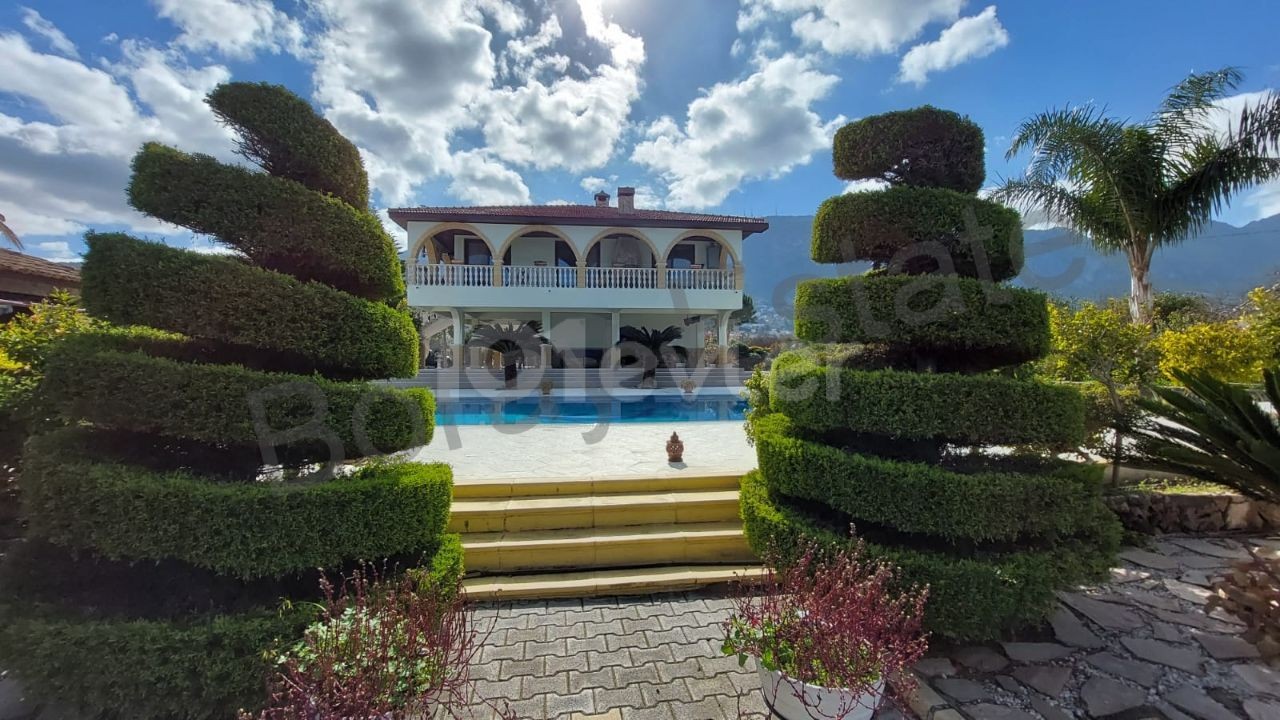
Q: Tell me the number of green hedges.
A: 2